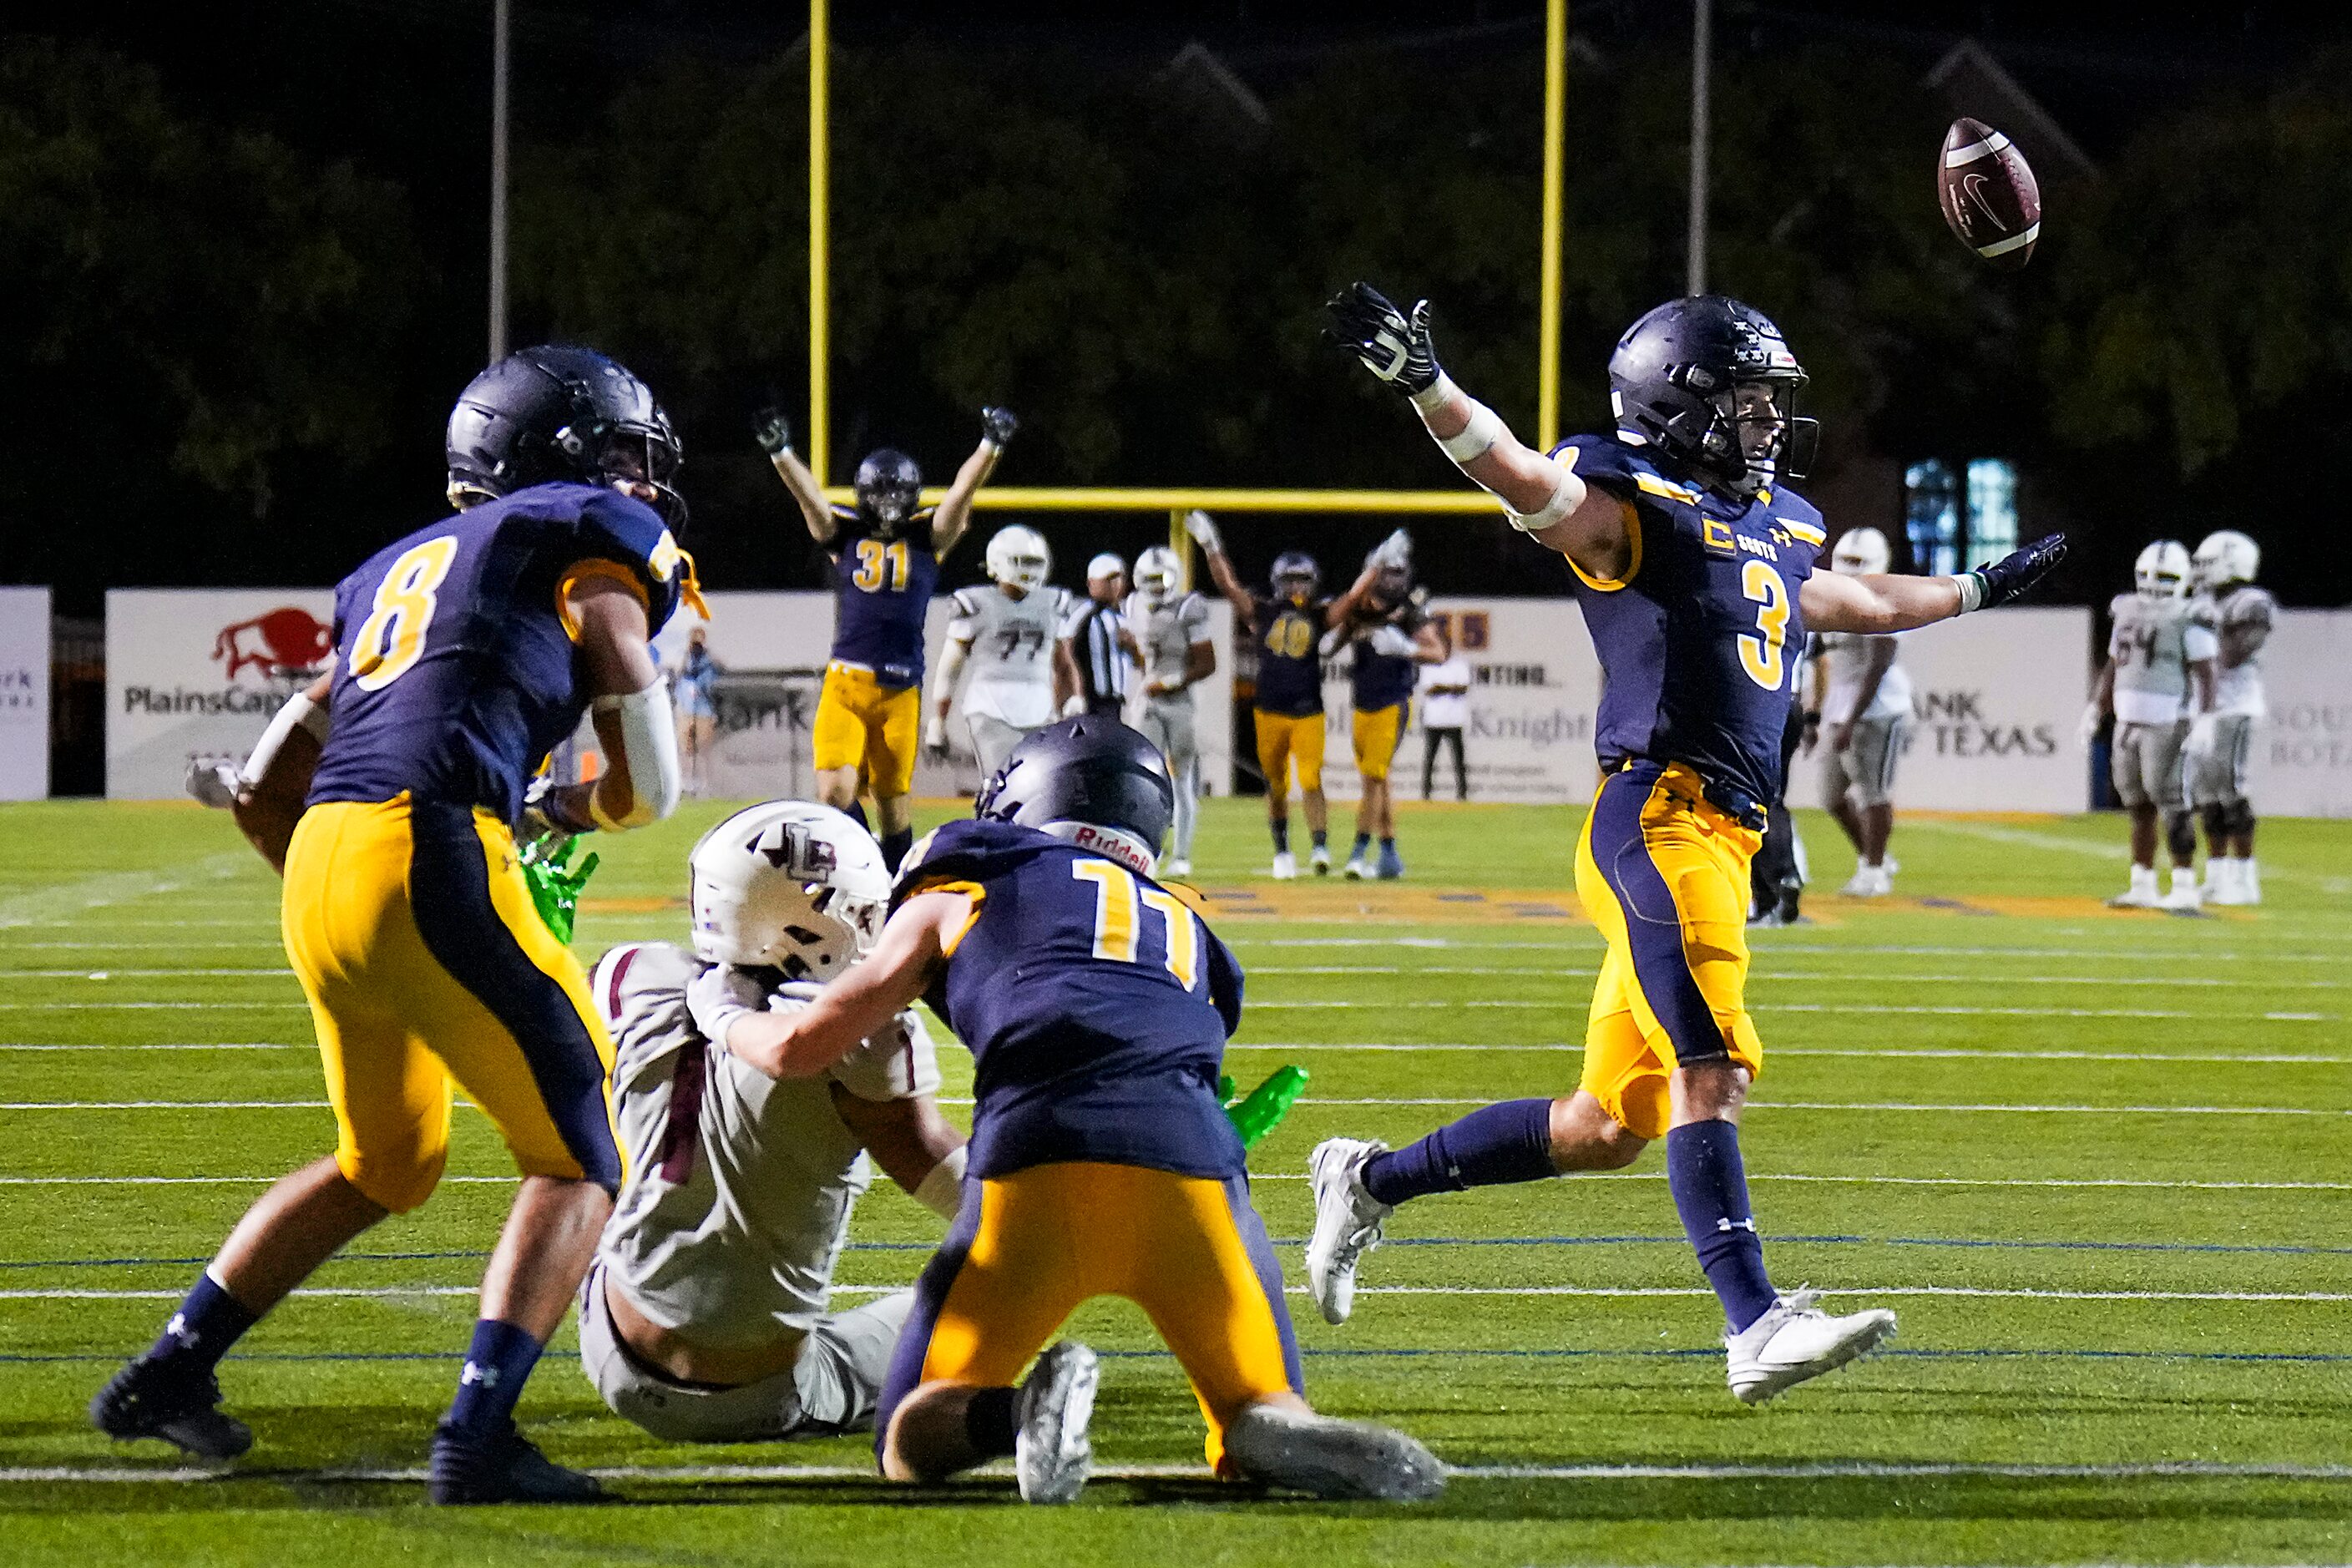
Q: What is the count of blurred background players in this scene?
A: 8